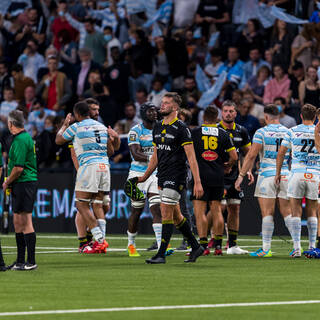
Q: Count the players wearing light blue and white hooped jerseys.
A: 4